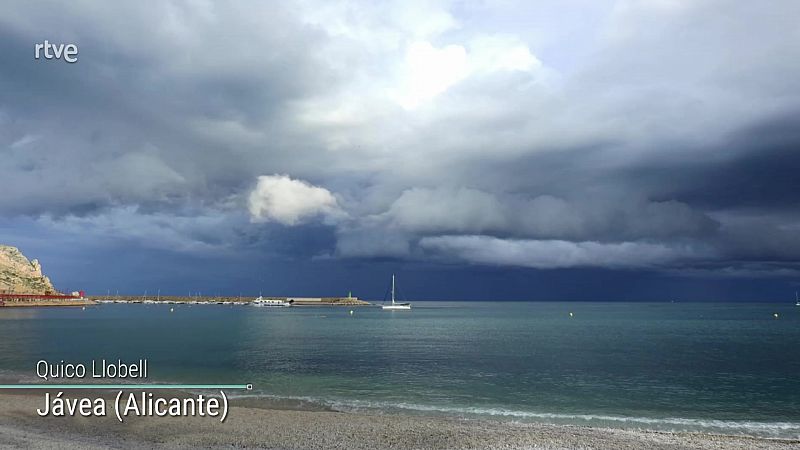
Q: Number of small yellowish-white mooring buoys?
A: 5